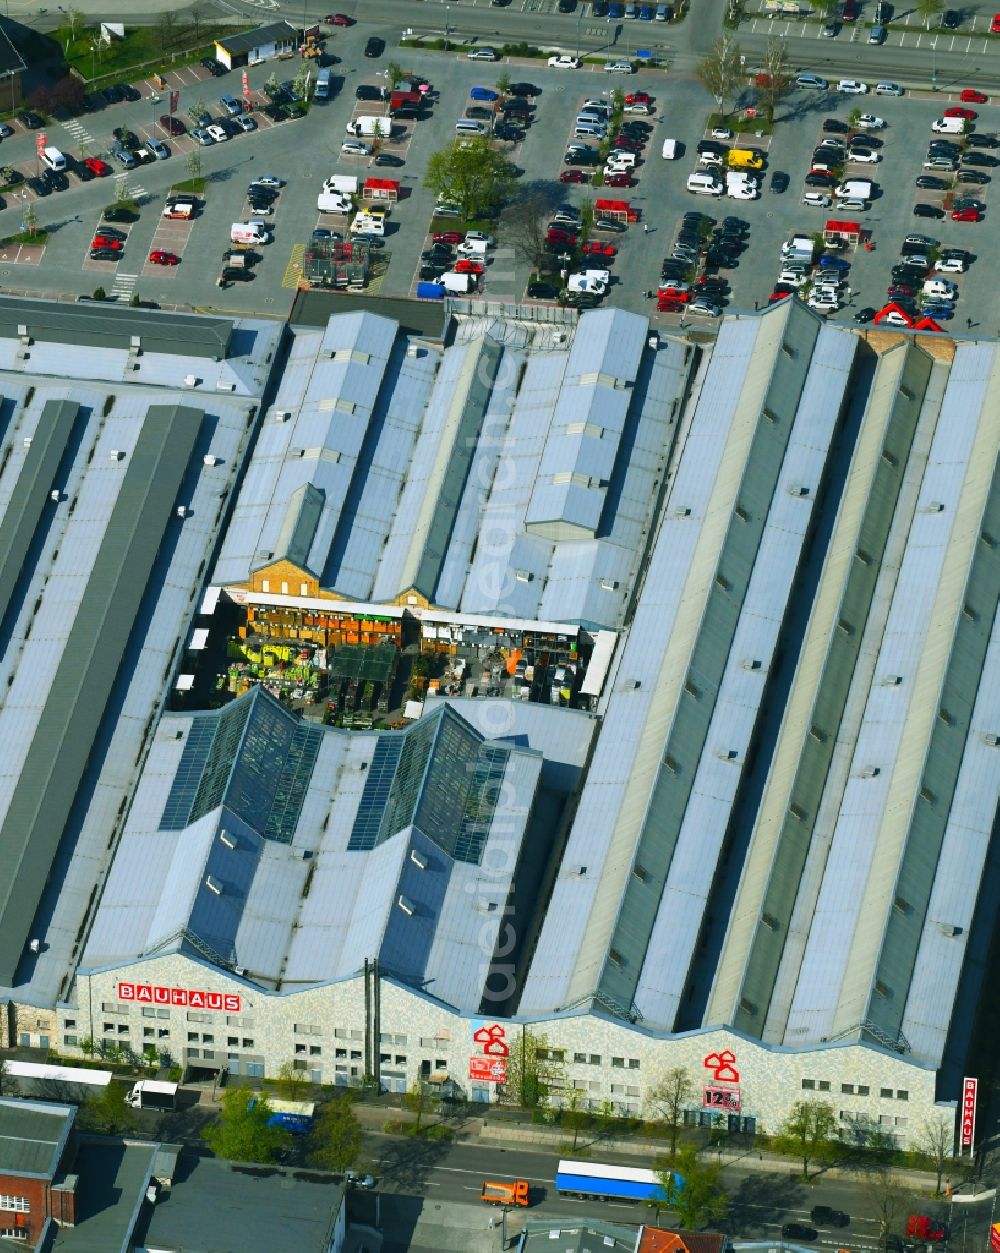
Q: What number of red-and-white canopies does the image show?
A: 3